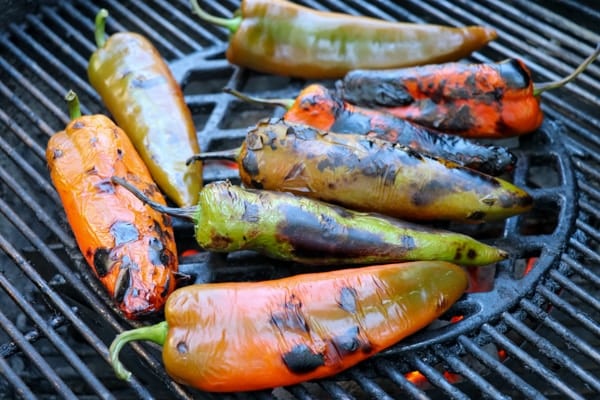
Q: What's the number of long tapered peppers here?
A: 8